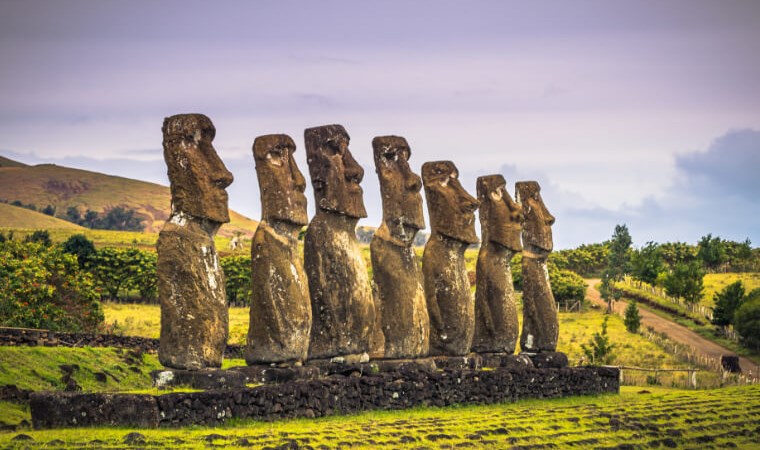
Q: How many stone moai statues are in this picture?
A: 7